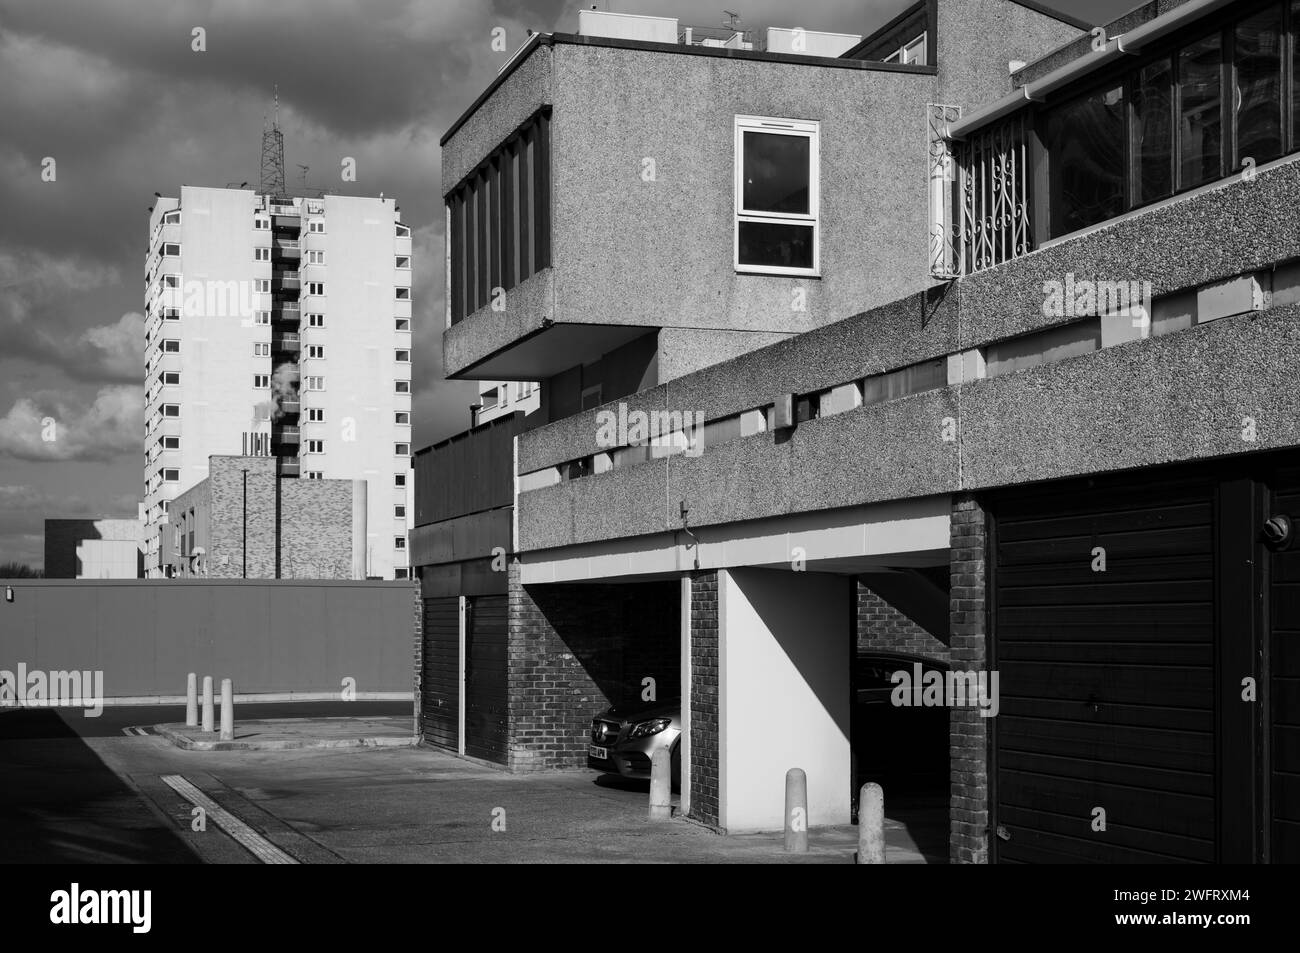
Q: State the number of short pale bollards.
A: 6